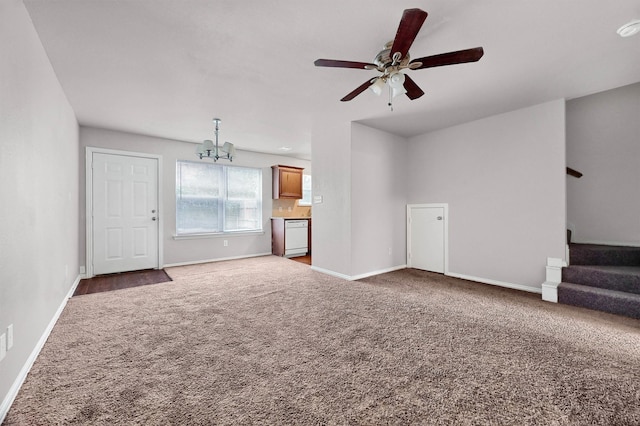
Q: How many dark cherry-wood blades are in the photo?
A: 5